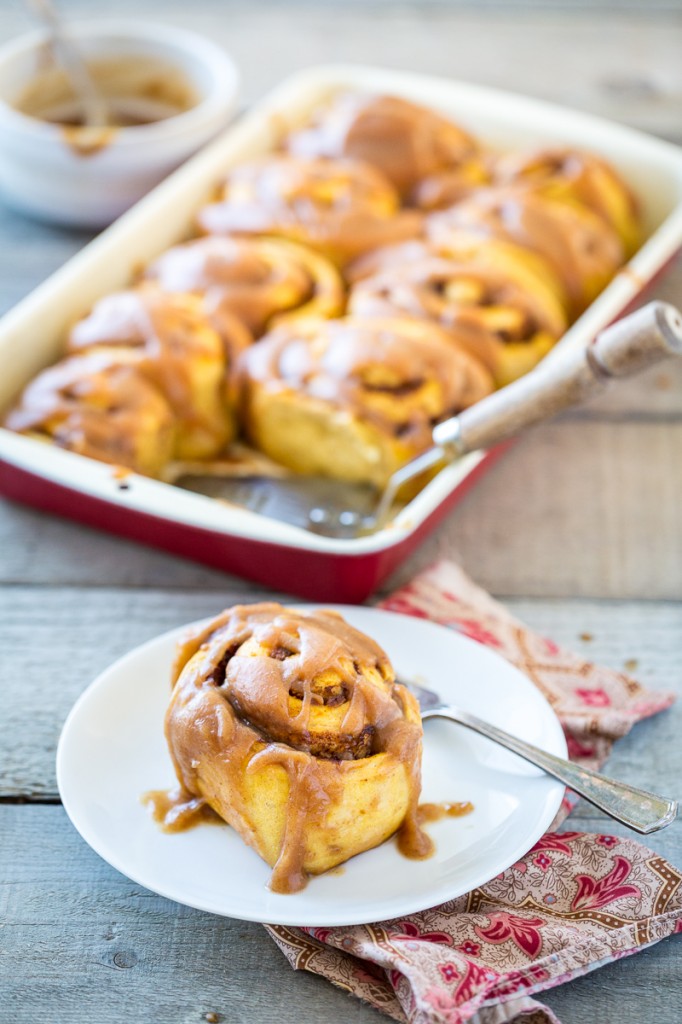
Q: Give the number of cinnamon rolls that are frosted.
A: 10